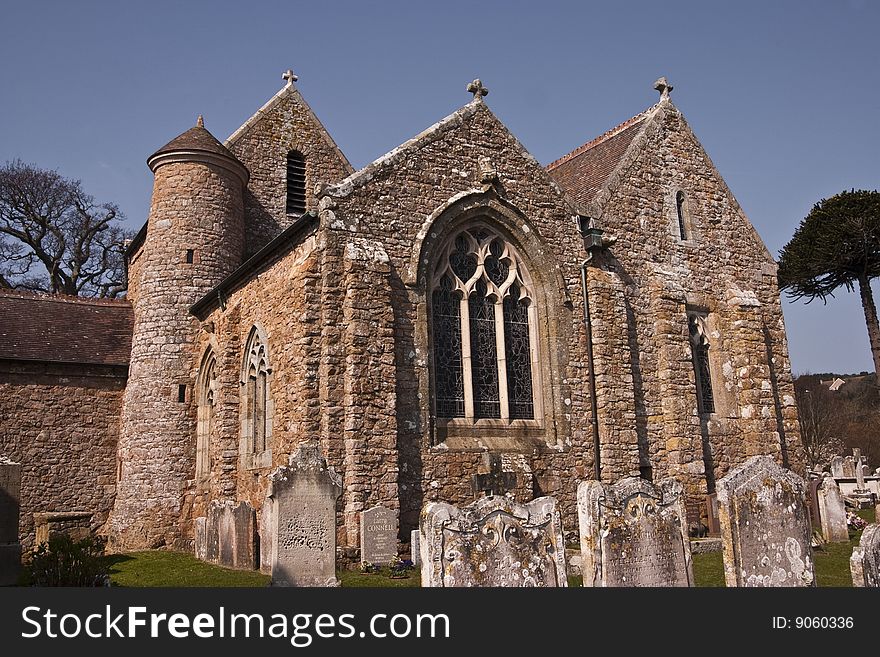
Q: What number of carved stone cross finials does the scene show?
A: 3